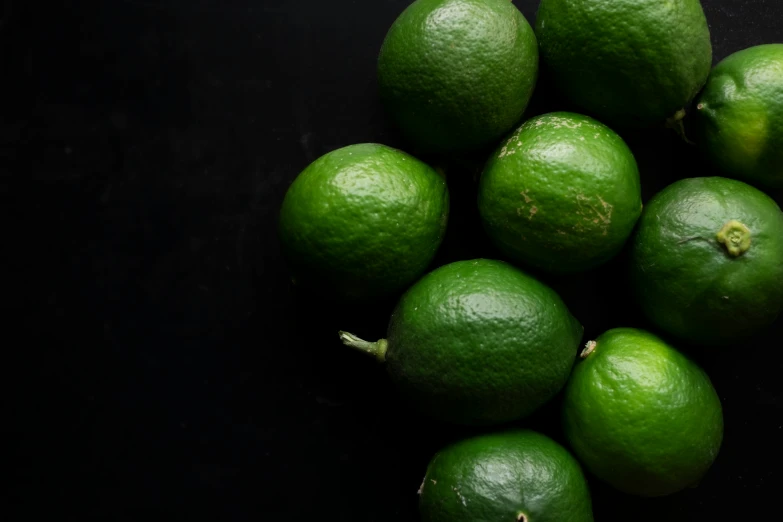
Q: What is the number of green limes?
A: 9